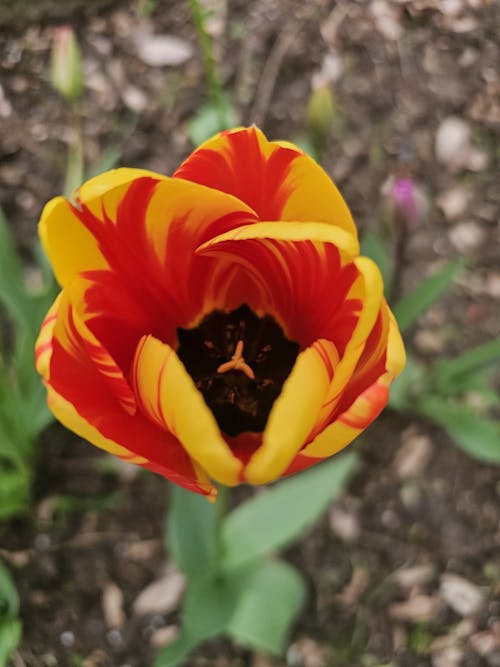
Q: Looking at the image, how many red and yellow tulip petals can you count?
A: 6